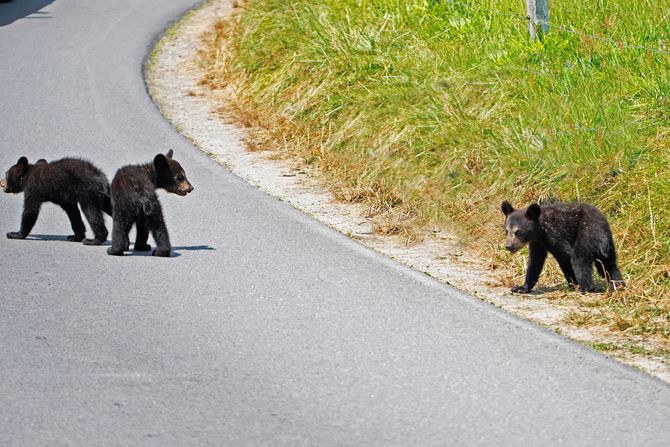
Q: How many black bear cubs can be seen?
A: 3